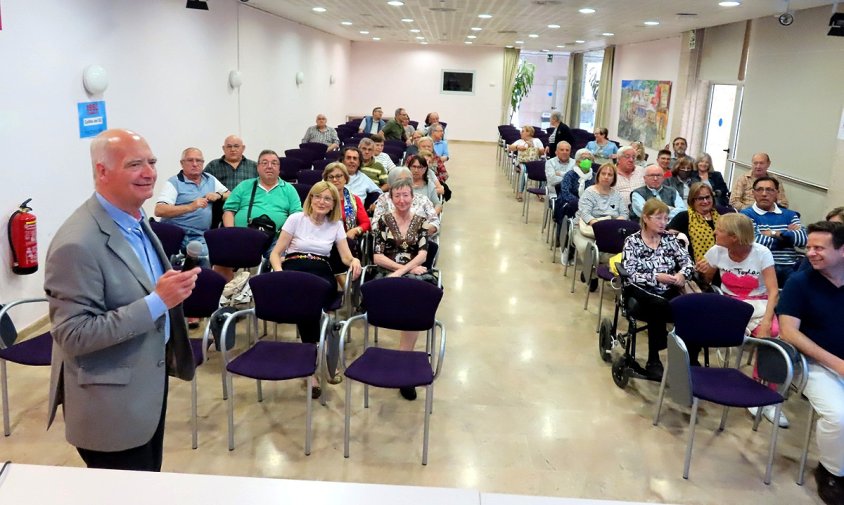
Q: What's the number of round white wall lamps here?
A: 4